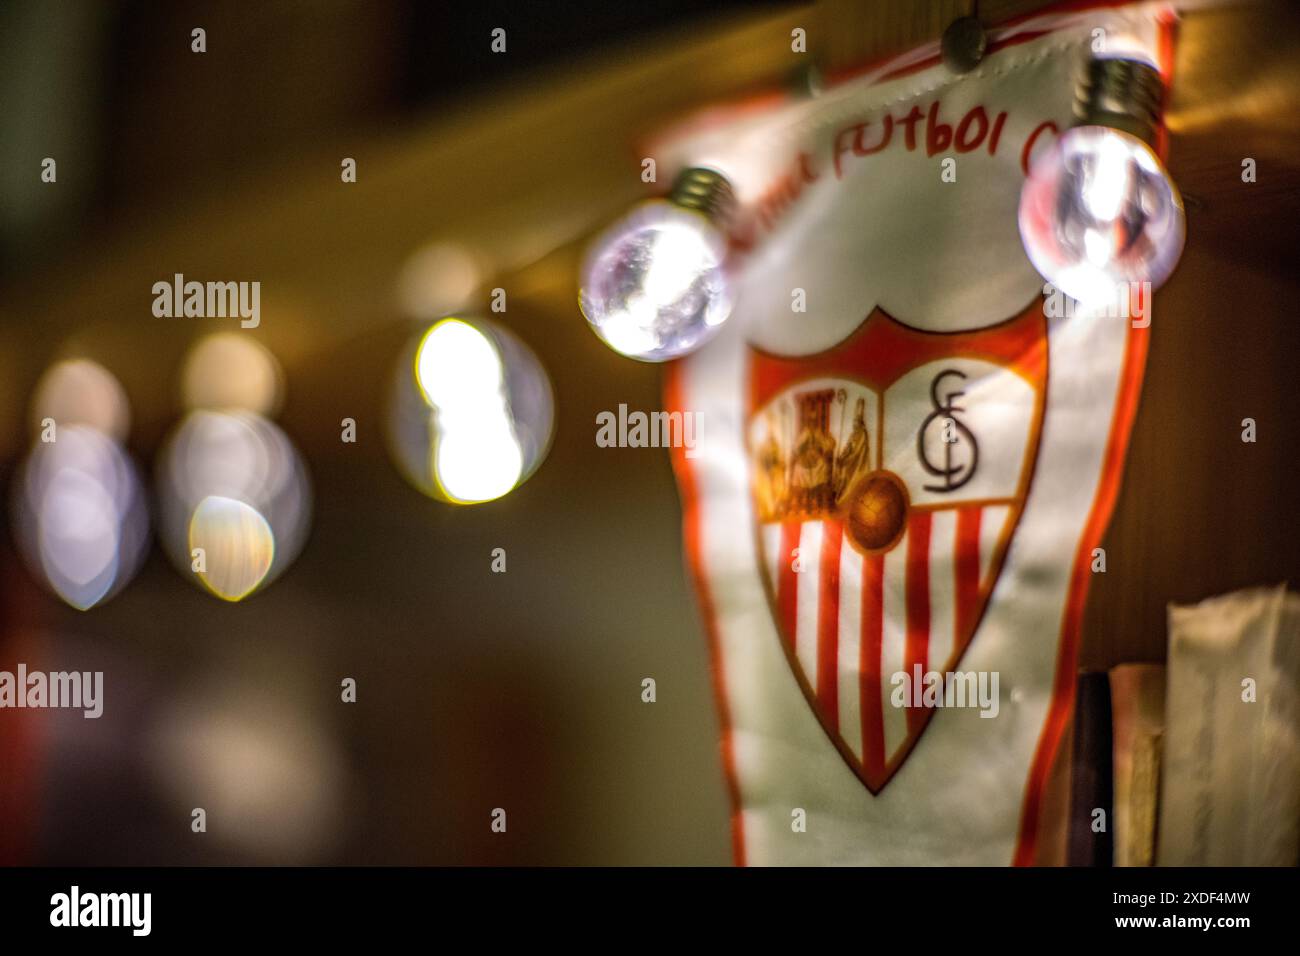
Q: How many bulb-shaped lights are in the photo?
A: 5